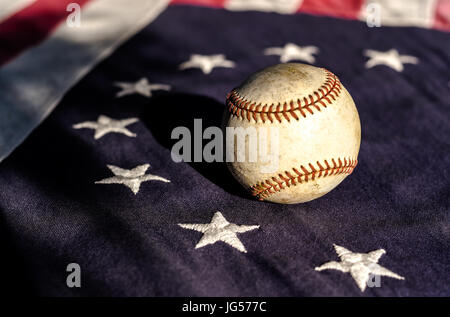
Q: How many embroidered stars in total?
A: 8